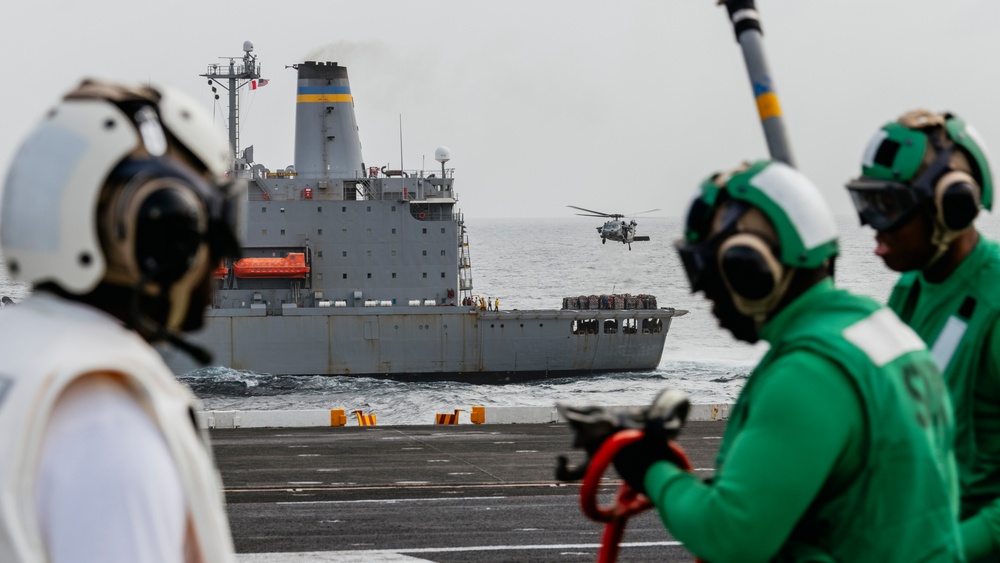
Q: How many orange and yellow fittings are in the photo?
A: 4